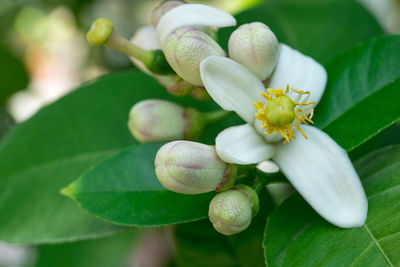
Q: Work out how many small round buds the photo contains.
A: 5